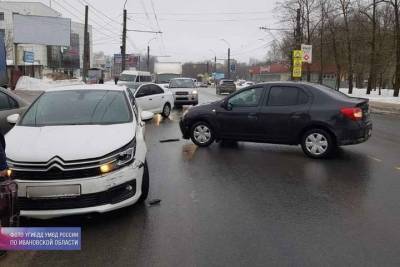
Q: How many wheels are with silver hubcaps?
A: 2